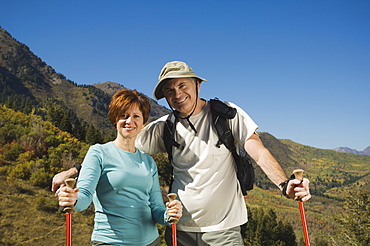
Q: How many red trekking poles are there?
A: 3